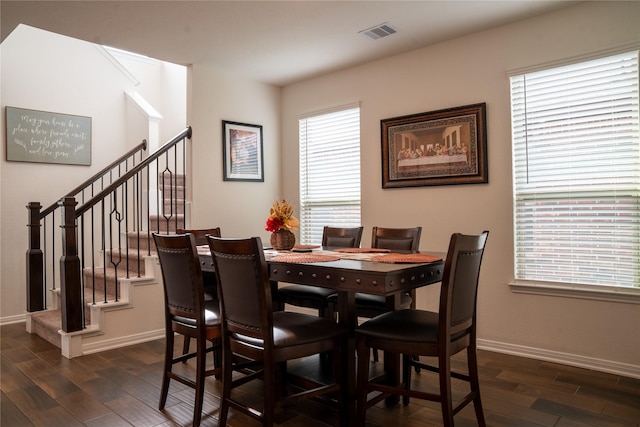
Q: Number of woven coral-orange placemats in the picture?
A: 4